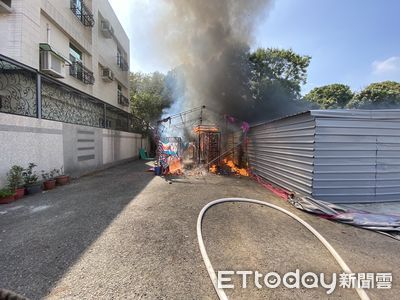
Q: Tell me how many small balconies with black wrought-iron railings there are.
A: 4